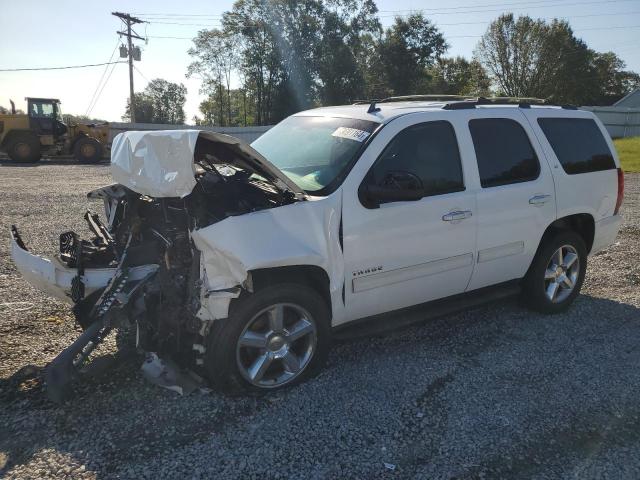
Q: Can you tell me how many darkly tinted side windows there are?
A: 3